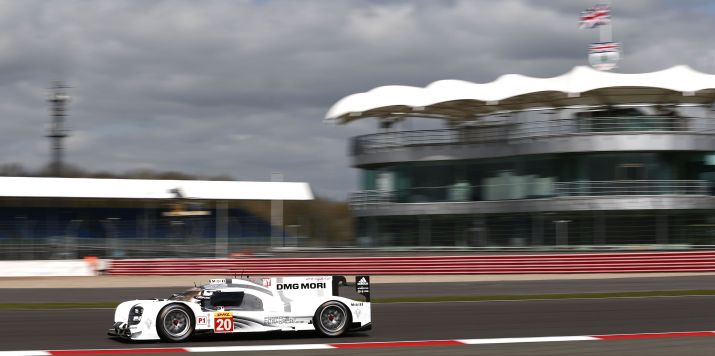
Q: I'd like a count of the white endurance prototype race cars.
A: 1